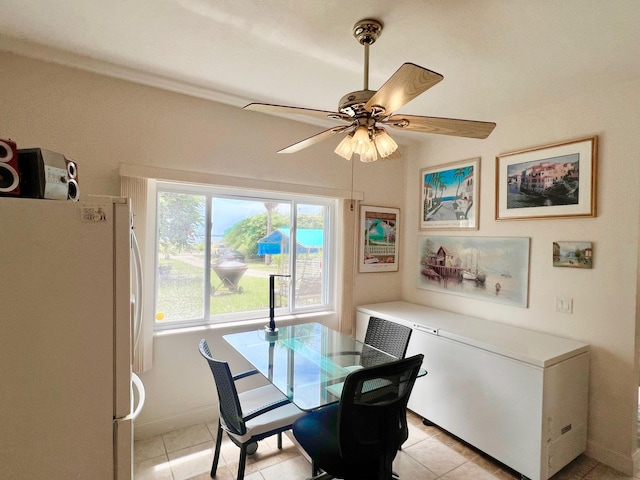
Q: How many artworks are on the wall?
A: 5